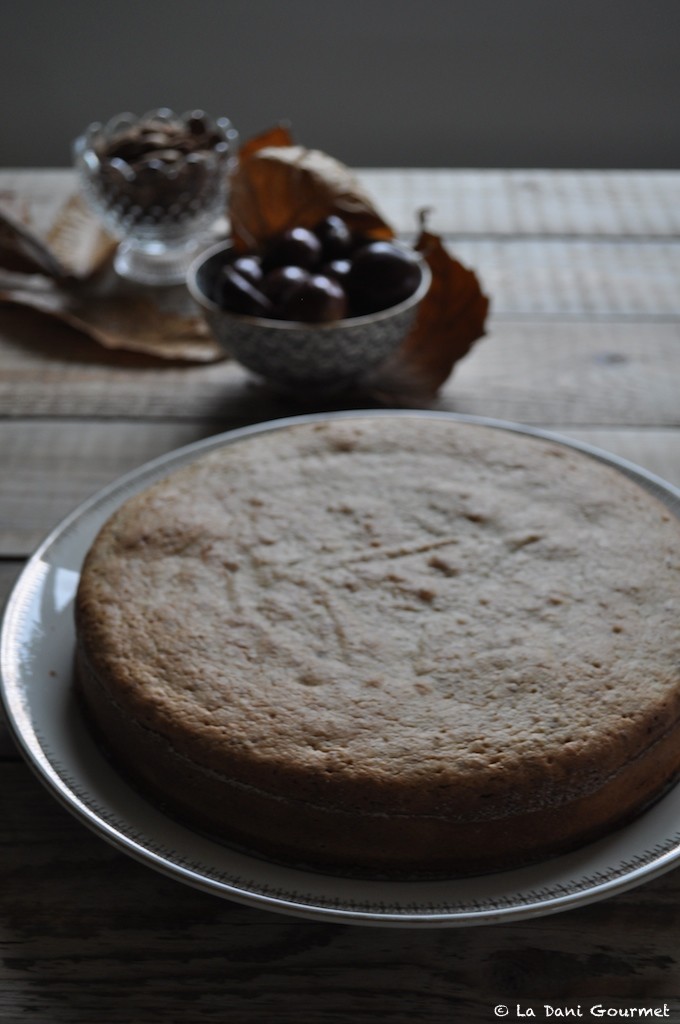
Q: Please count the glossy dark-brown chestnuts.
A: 8